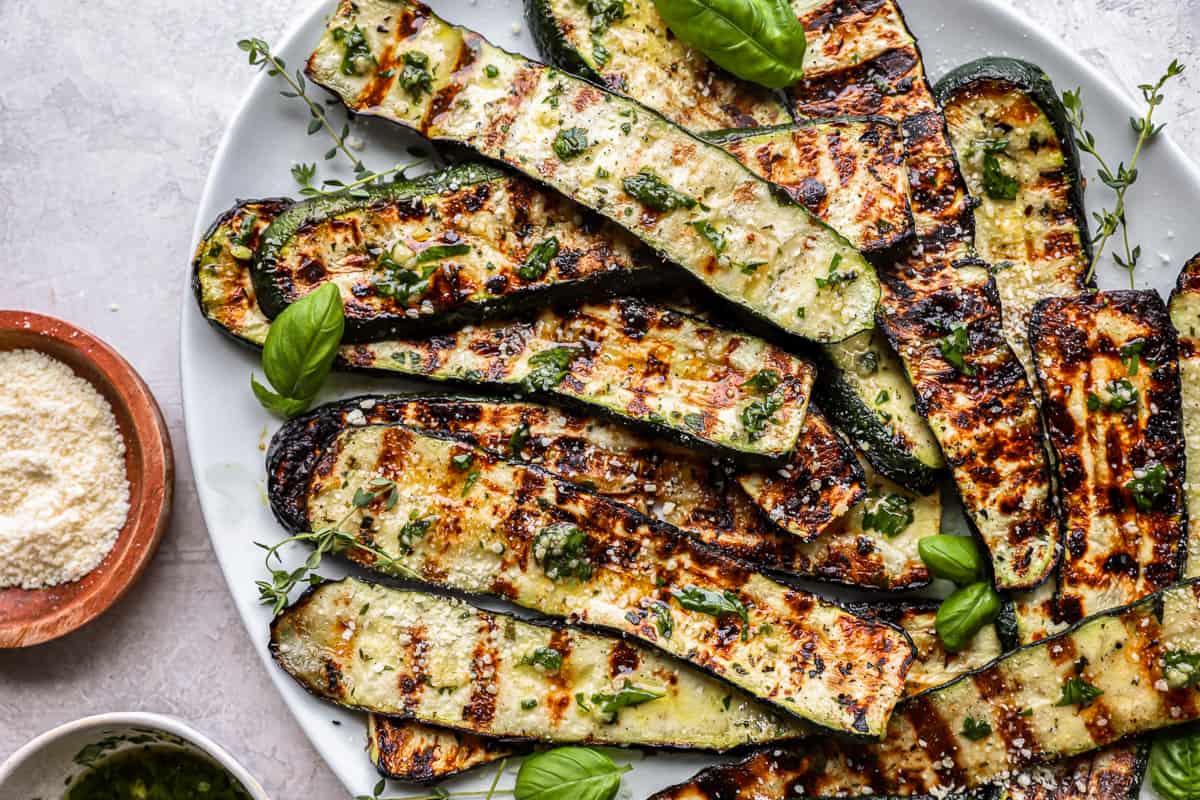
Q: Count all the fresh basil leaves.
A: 7